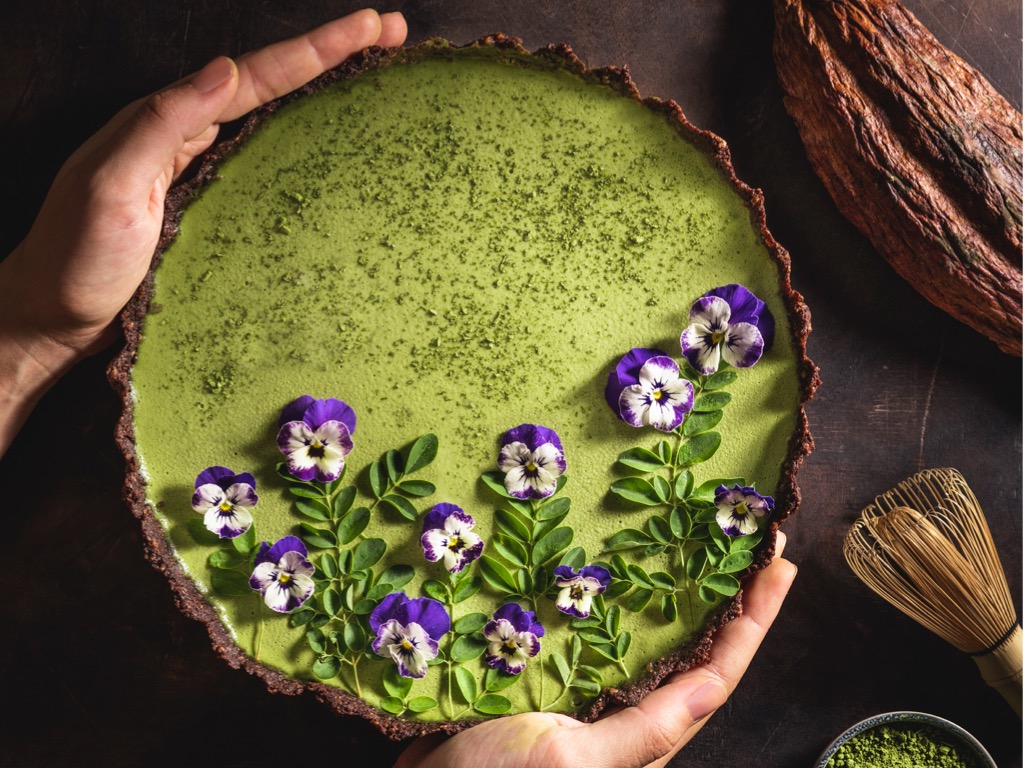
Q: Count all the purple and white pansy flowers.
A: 11